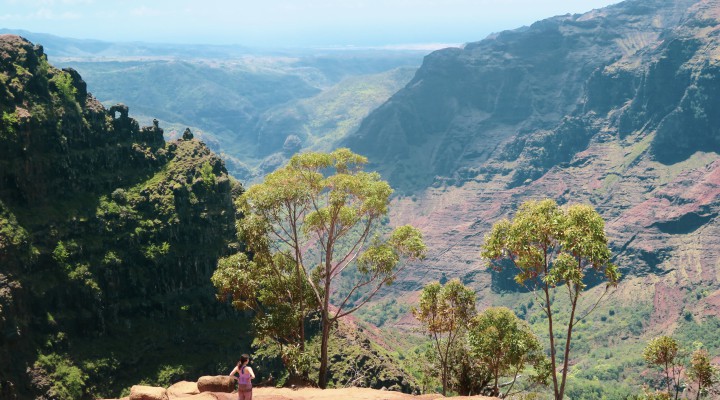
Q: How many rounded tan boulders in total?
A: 3